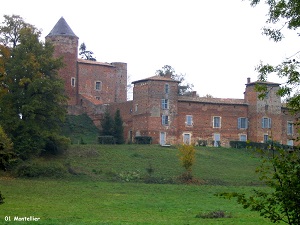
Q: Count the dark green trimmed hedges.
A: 3